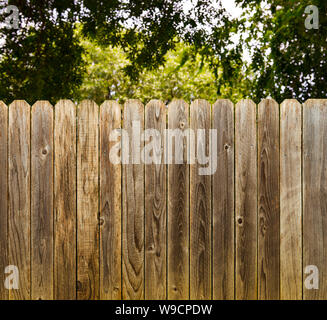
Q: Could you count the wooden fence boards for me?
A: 15